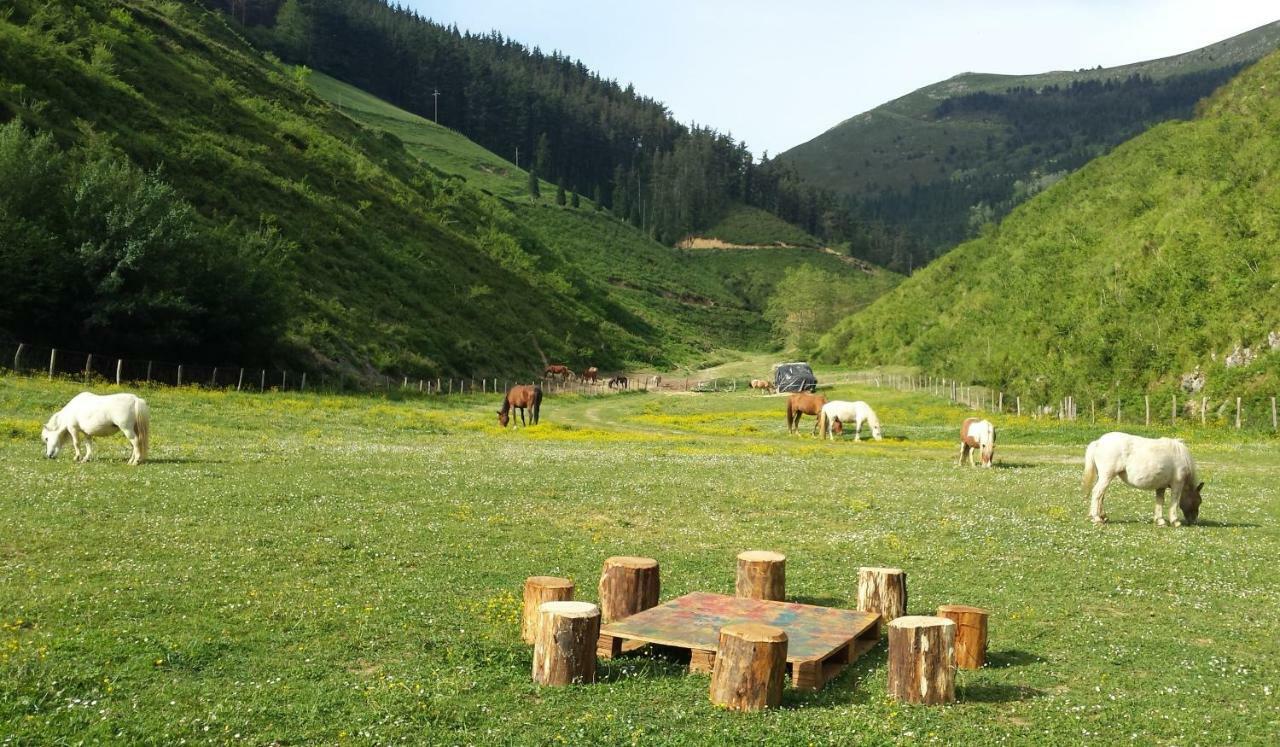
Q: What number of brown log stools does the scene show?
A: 8